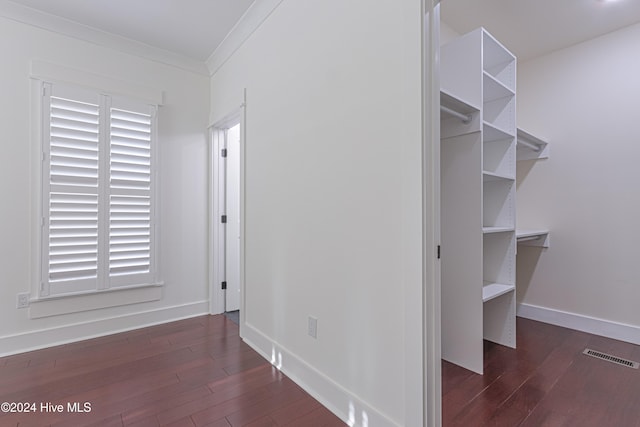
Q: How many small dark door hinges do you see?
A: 3